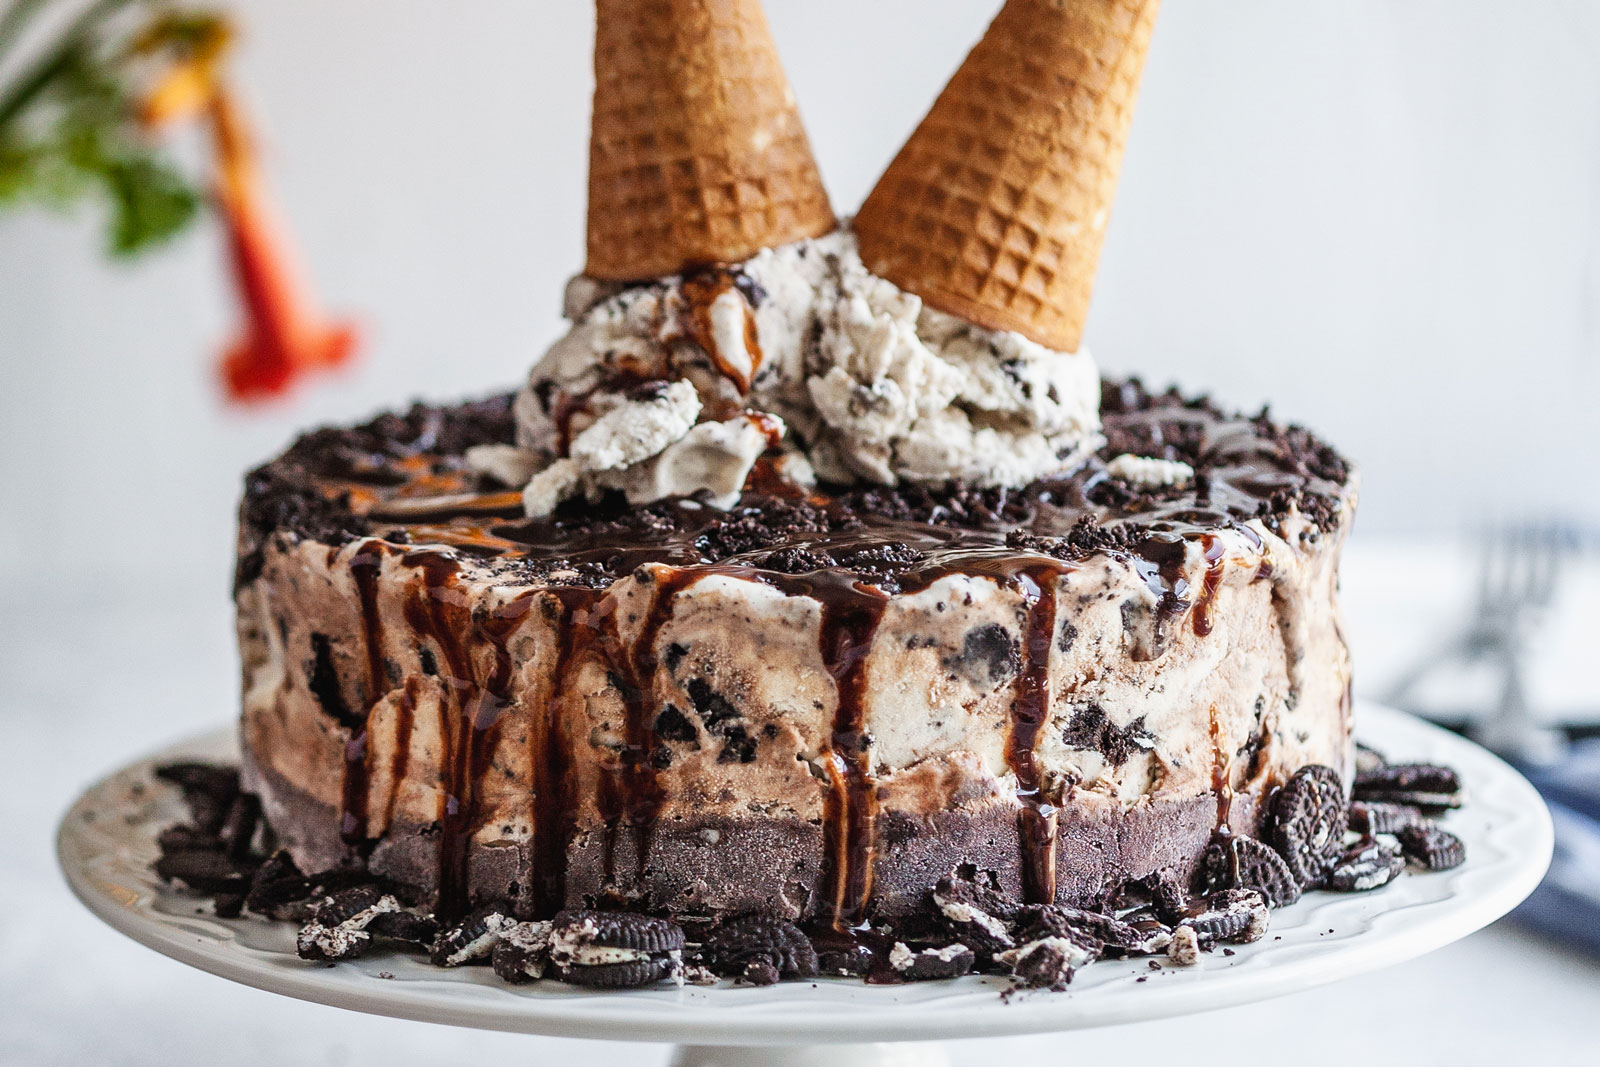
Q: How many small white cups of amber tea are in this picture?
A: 0